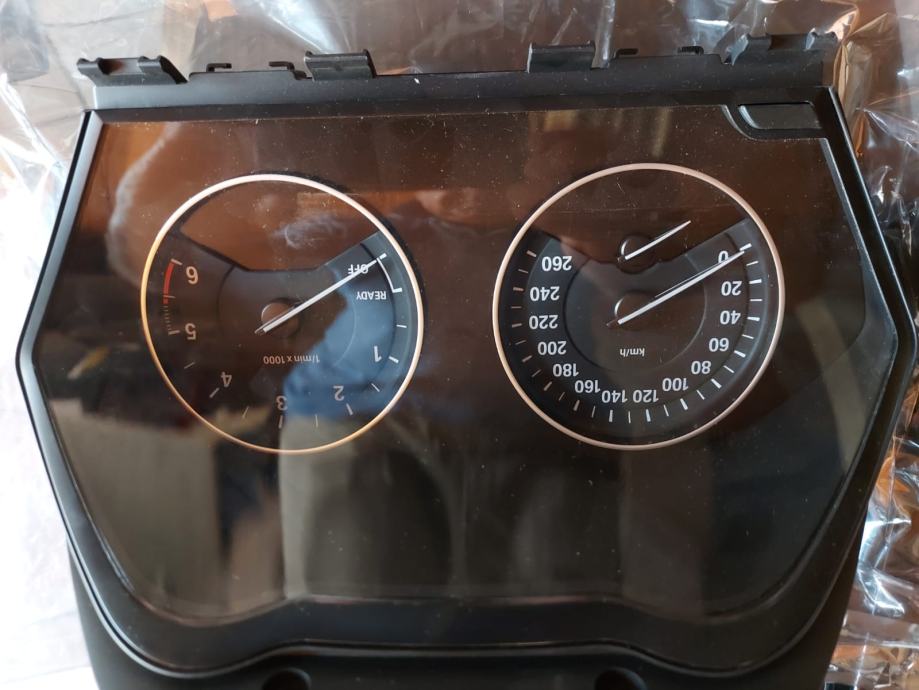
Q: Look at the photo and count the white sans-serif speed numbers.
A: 14